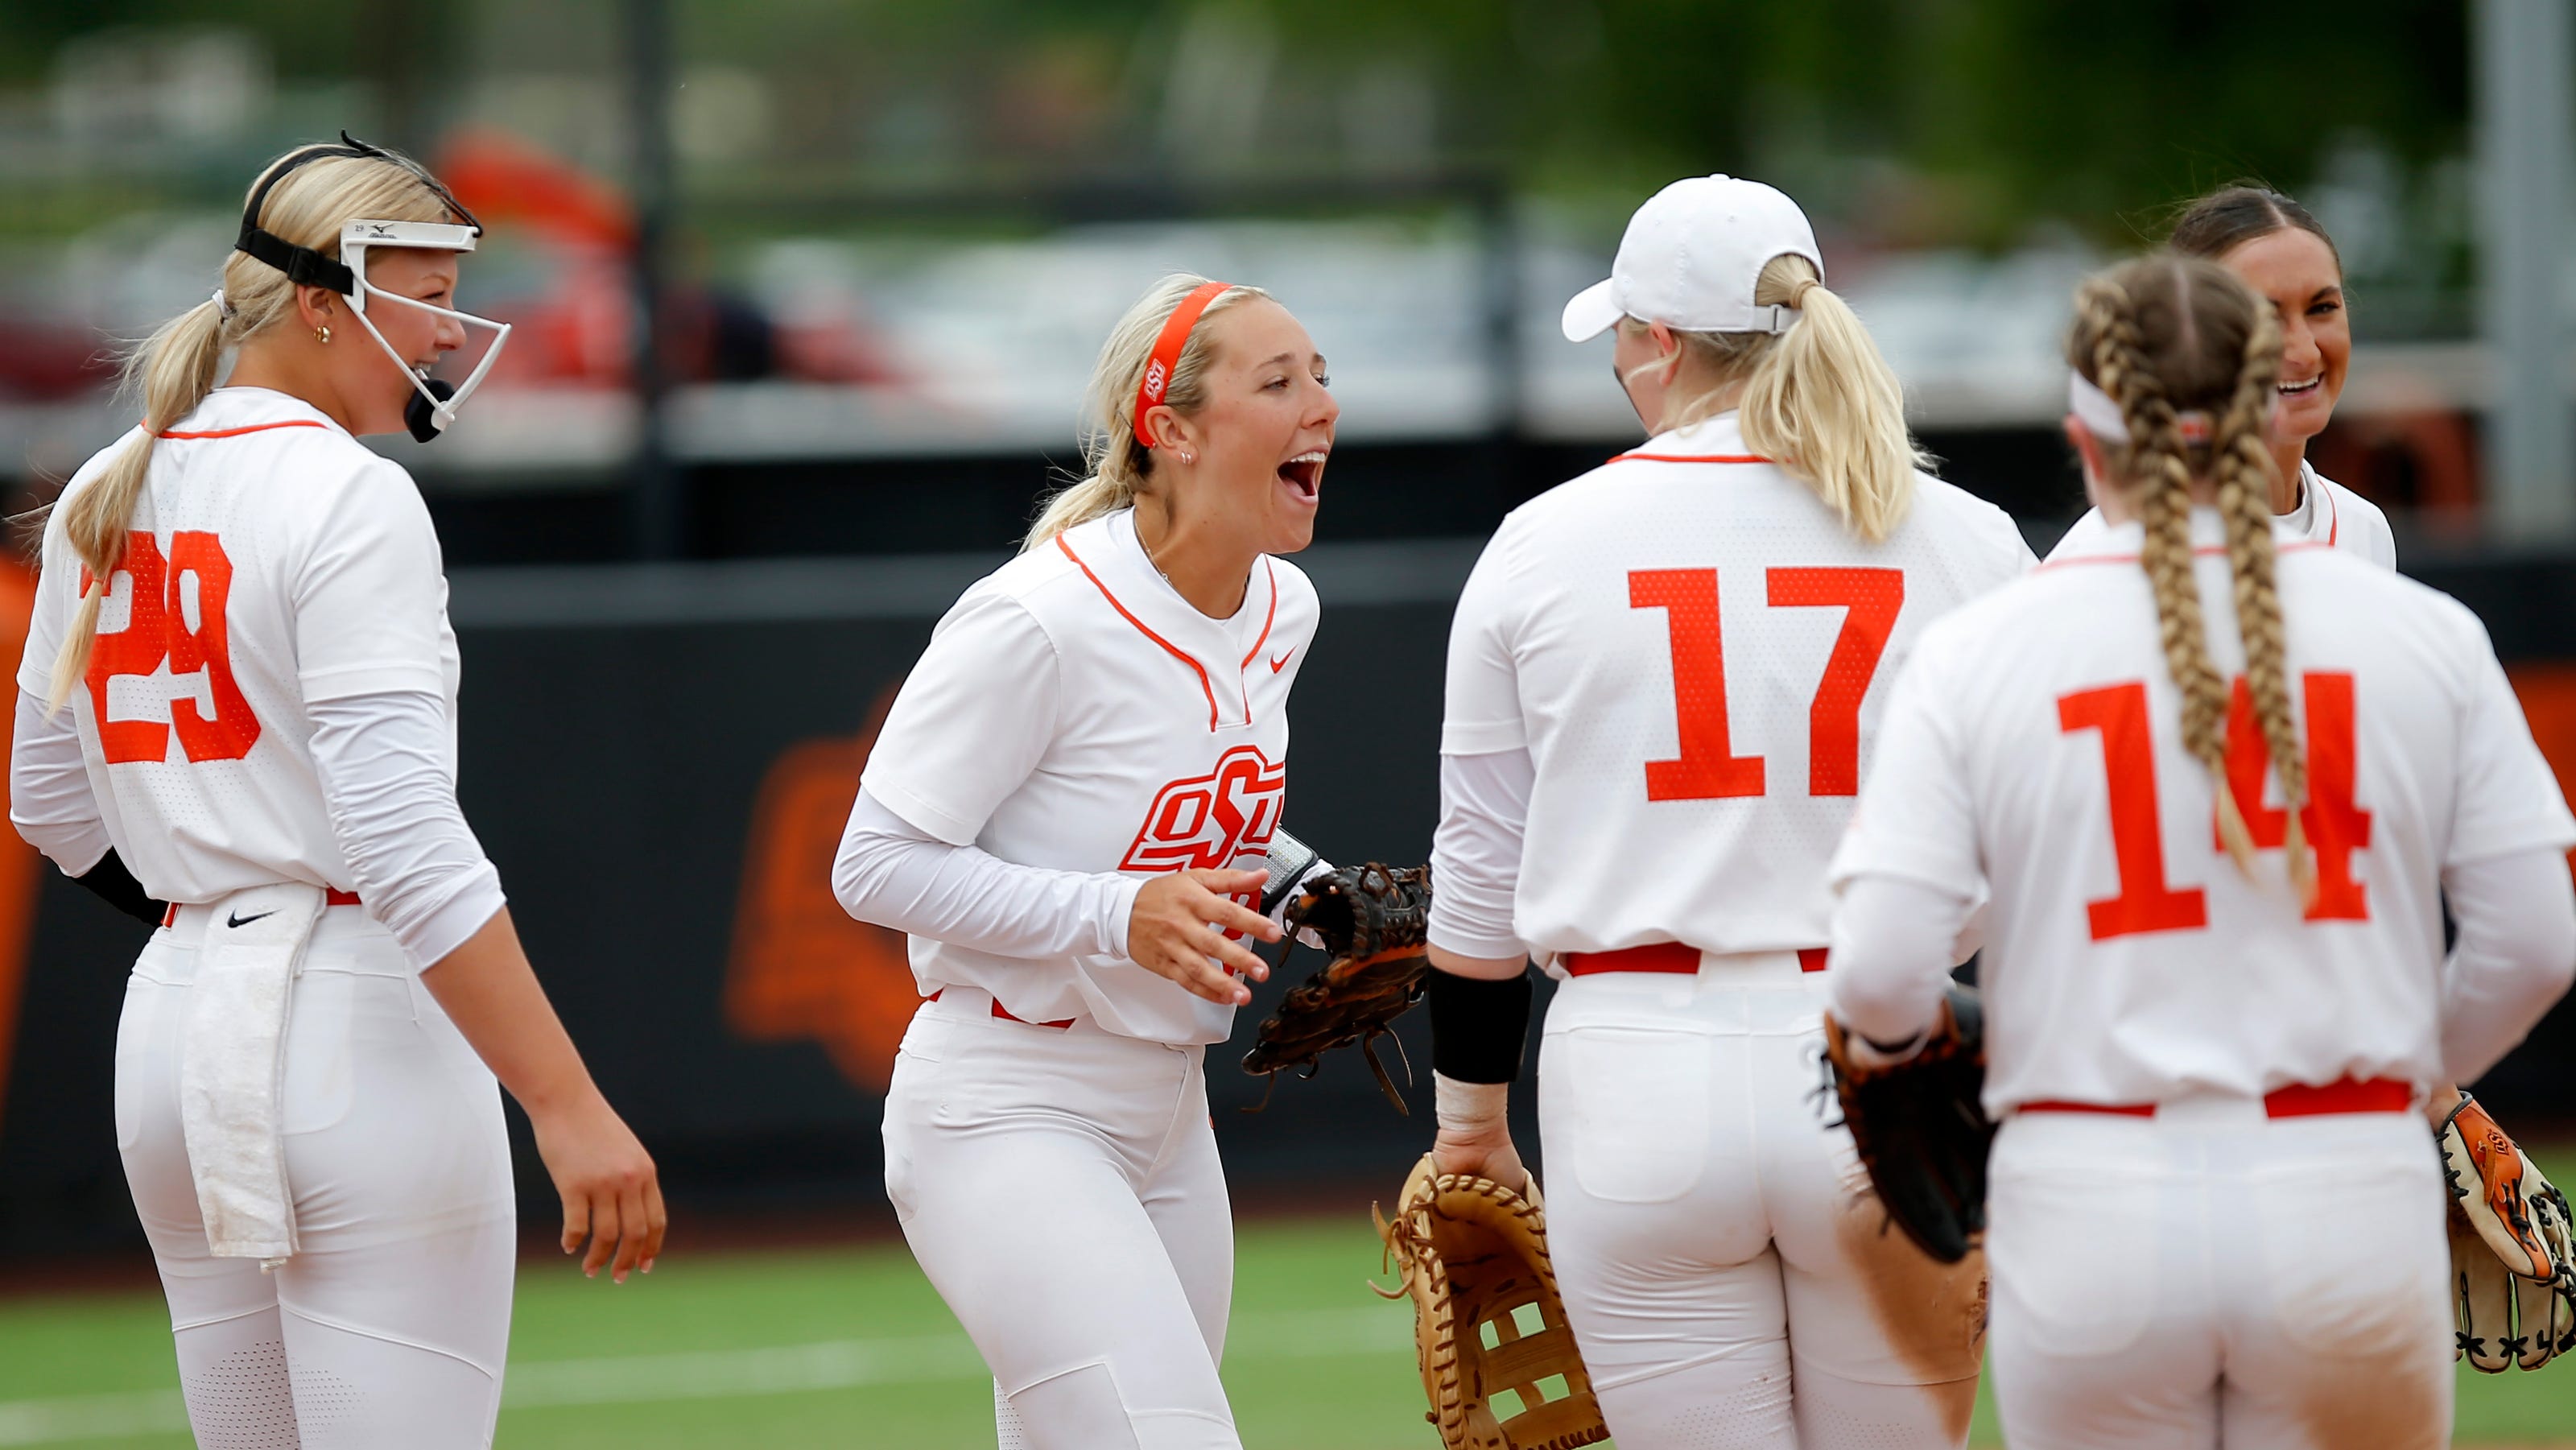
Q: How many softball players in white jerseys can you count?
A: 5